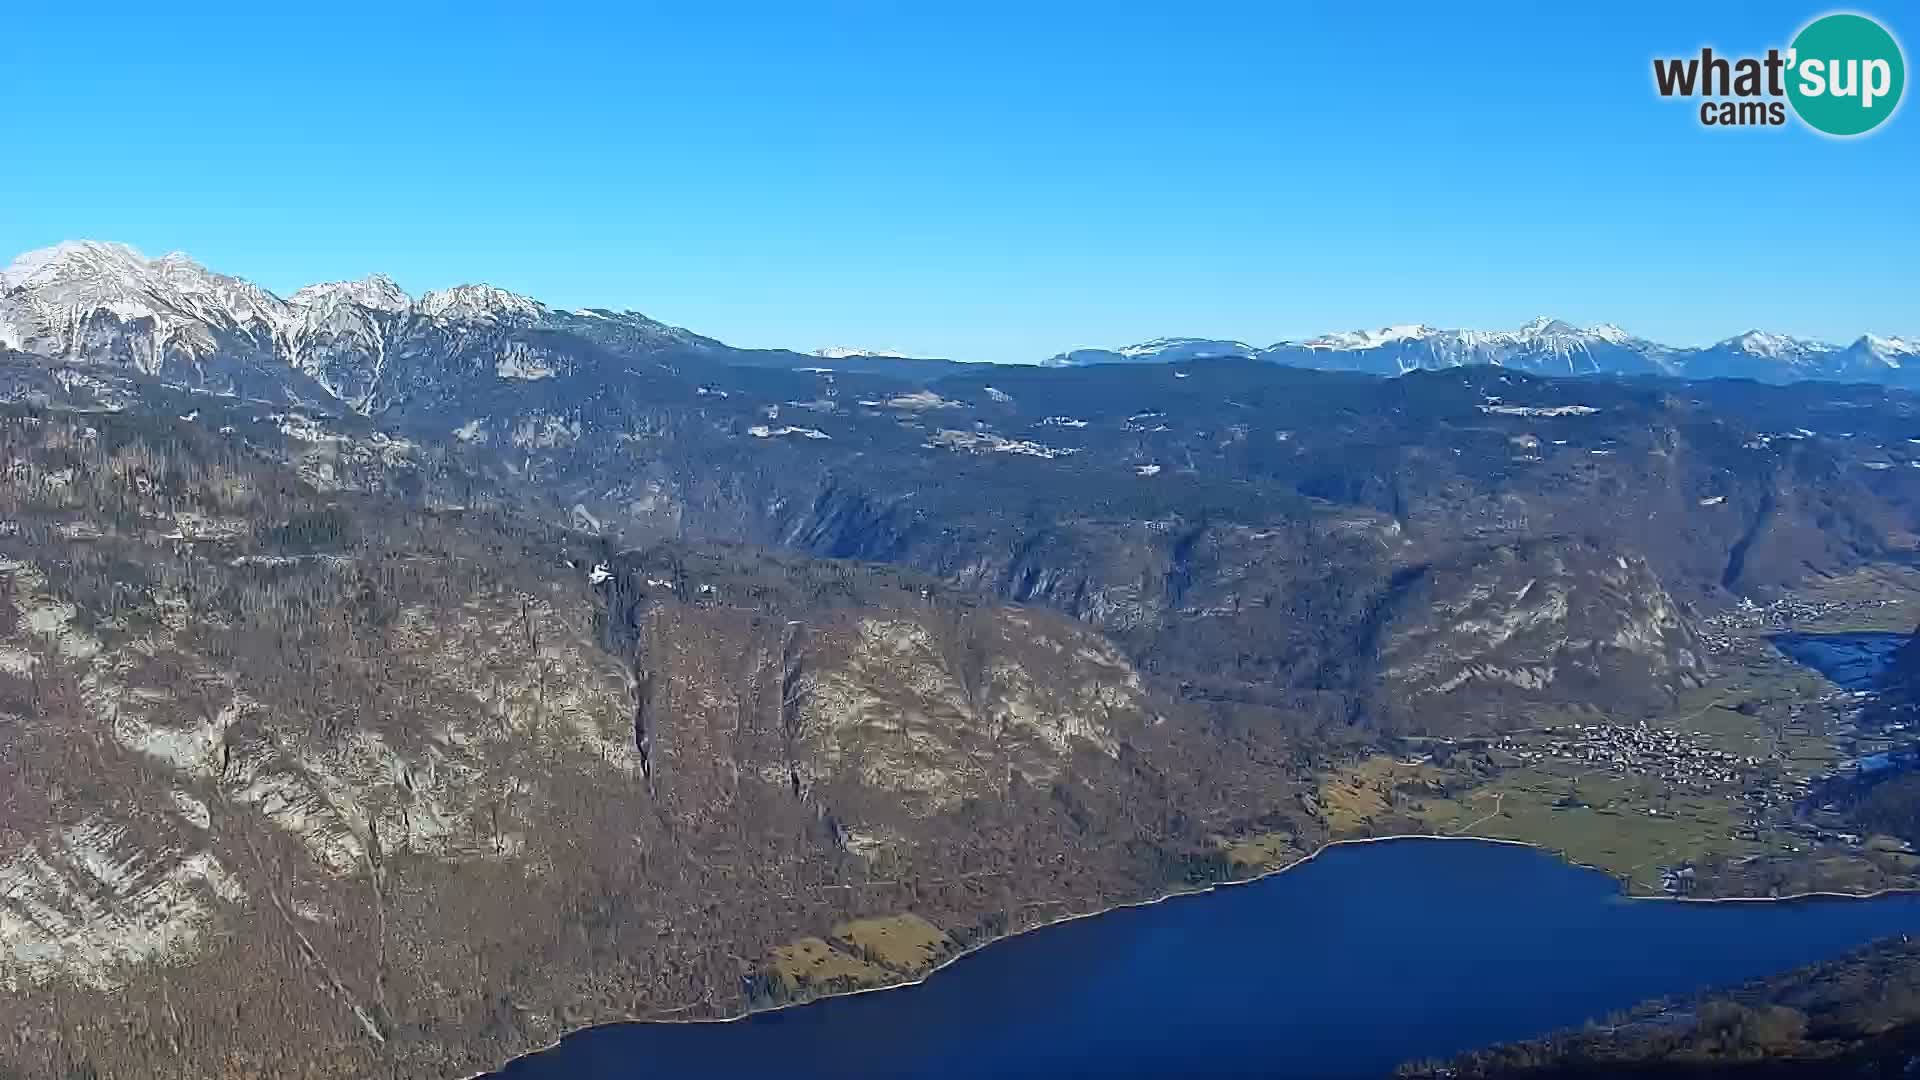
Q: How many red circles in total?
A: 0